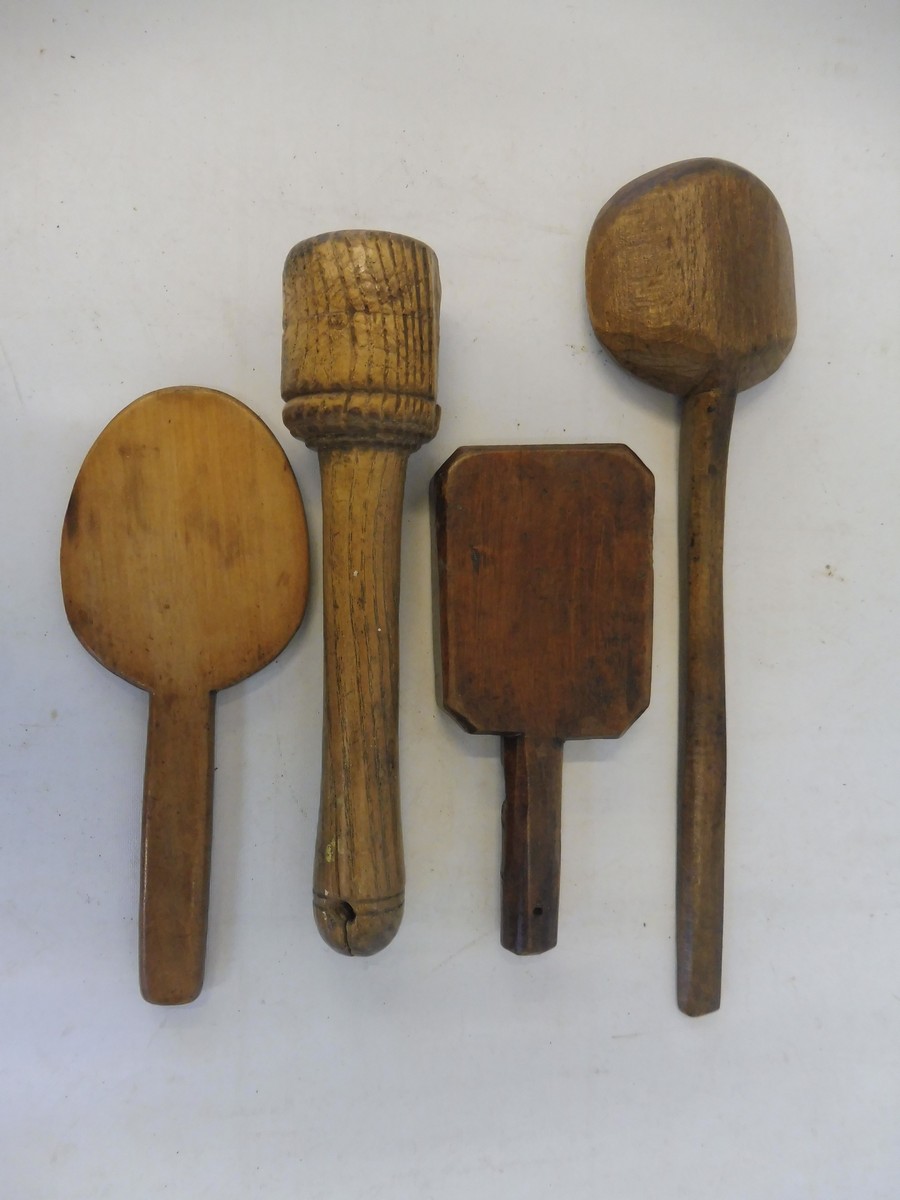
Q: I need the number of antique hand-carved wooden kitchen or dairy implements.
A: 4